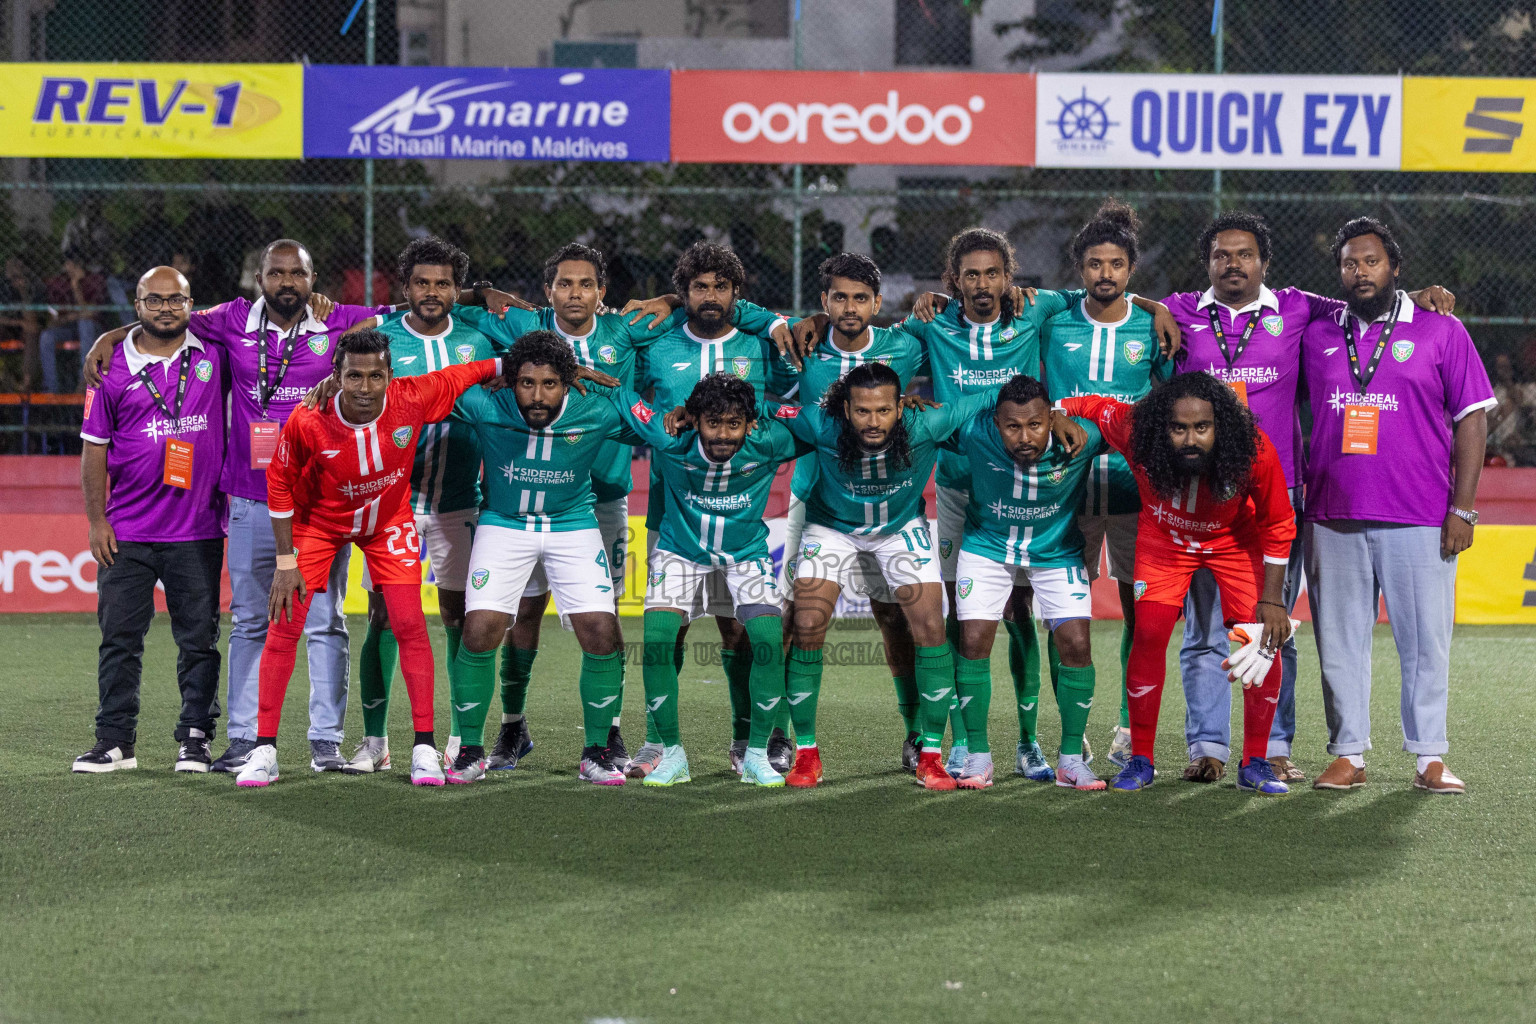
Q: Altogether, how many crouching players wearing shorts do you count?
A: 6